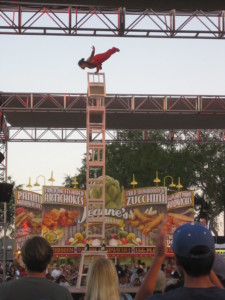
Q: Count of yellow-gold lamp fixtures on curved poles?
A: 8